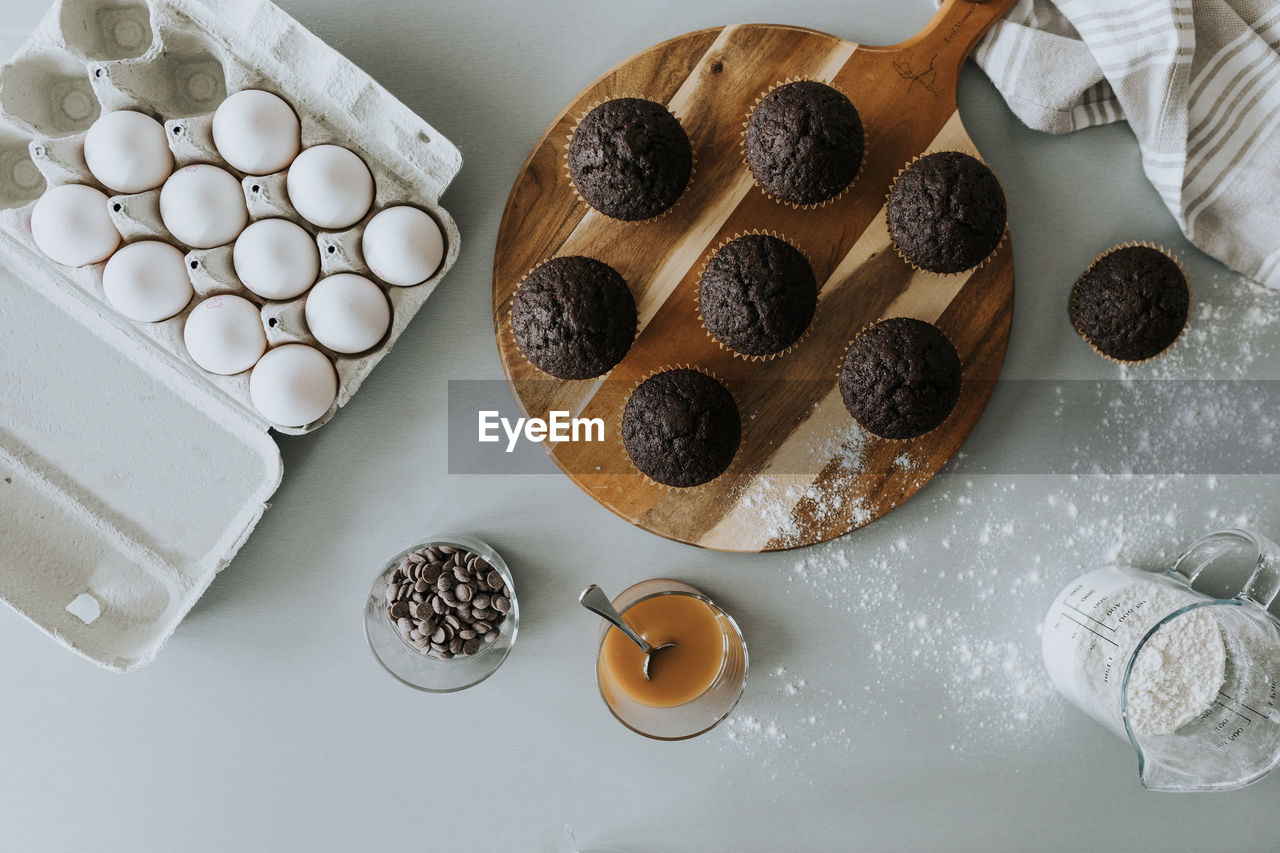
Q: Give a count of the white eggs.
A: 11